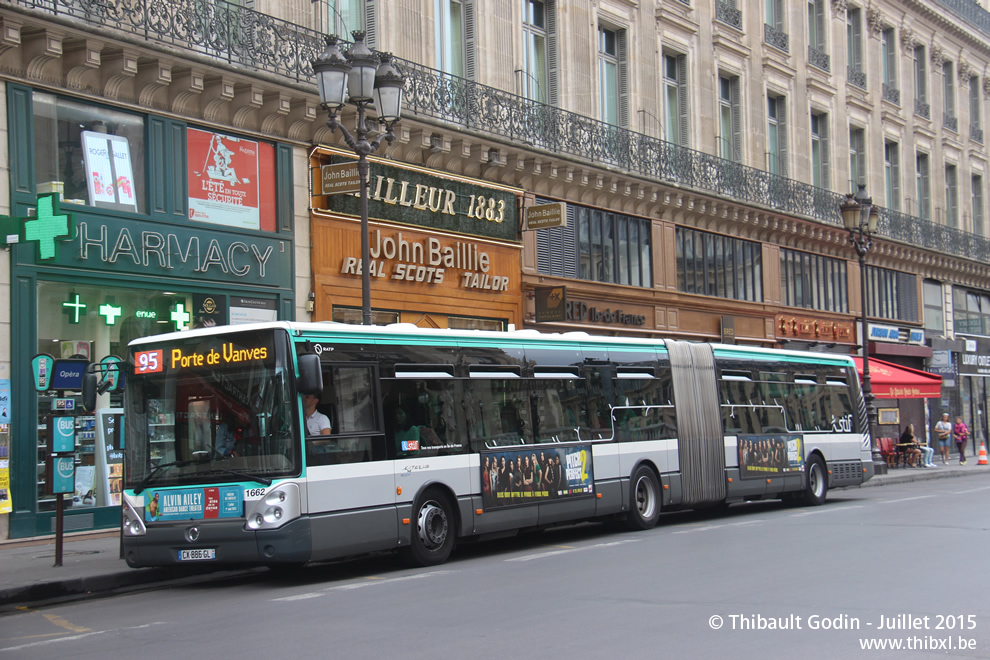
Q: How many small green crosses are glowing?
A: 3